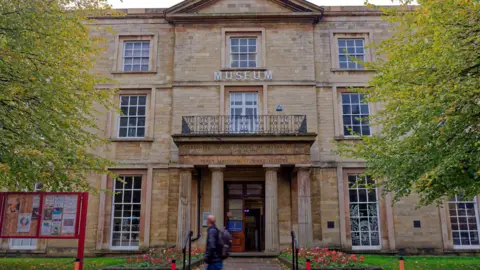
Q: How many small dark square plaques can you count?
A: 2